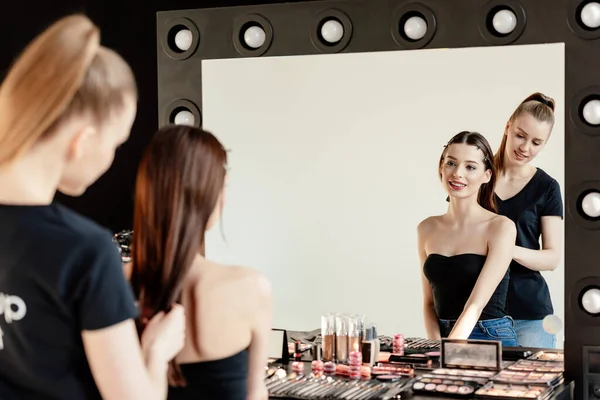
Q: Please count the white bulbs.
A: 10